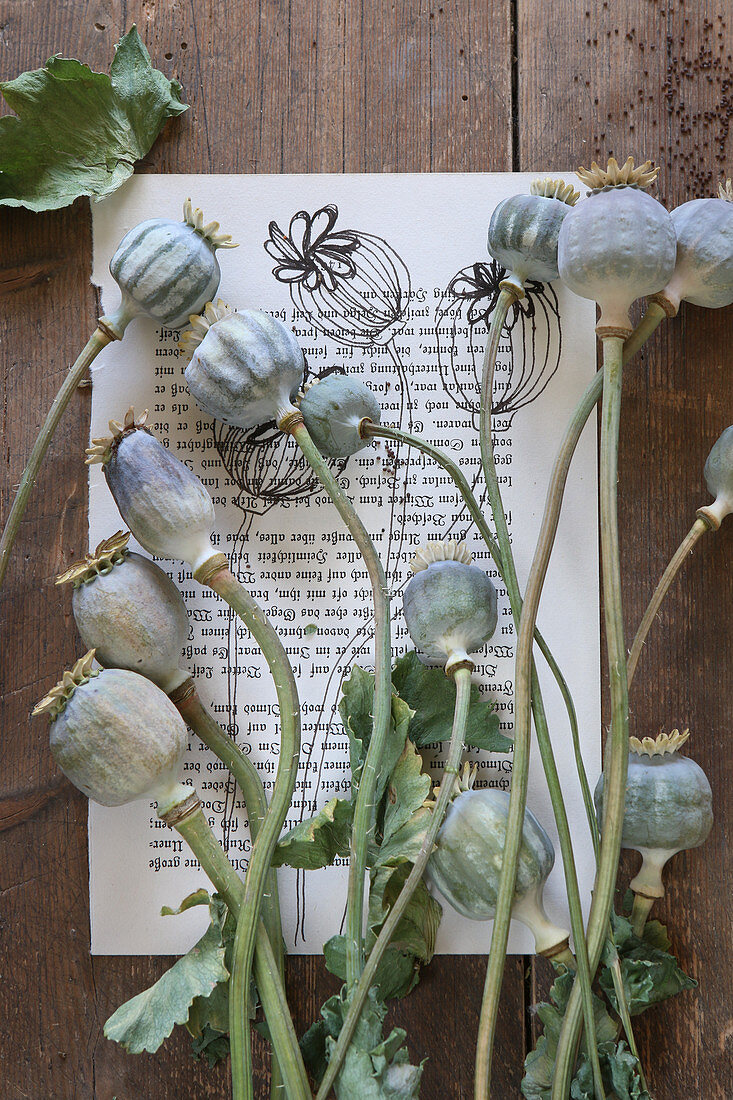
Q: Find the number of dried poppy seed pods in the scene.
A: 13